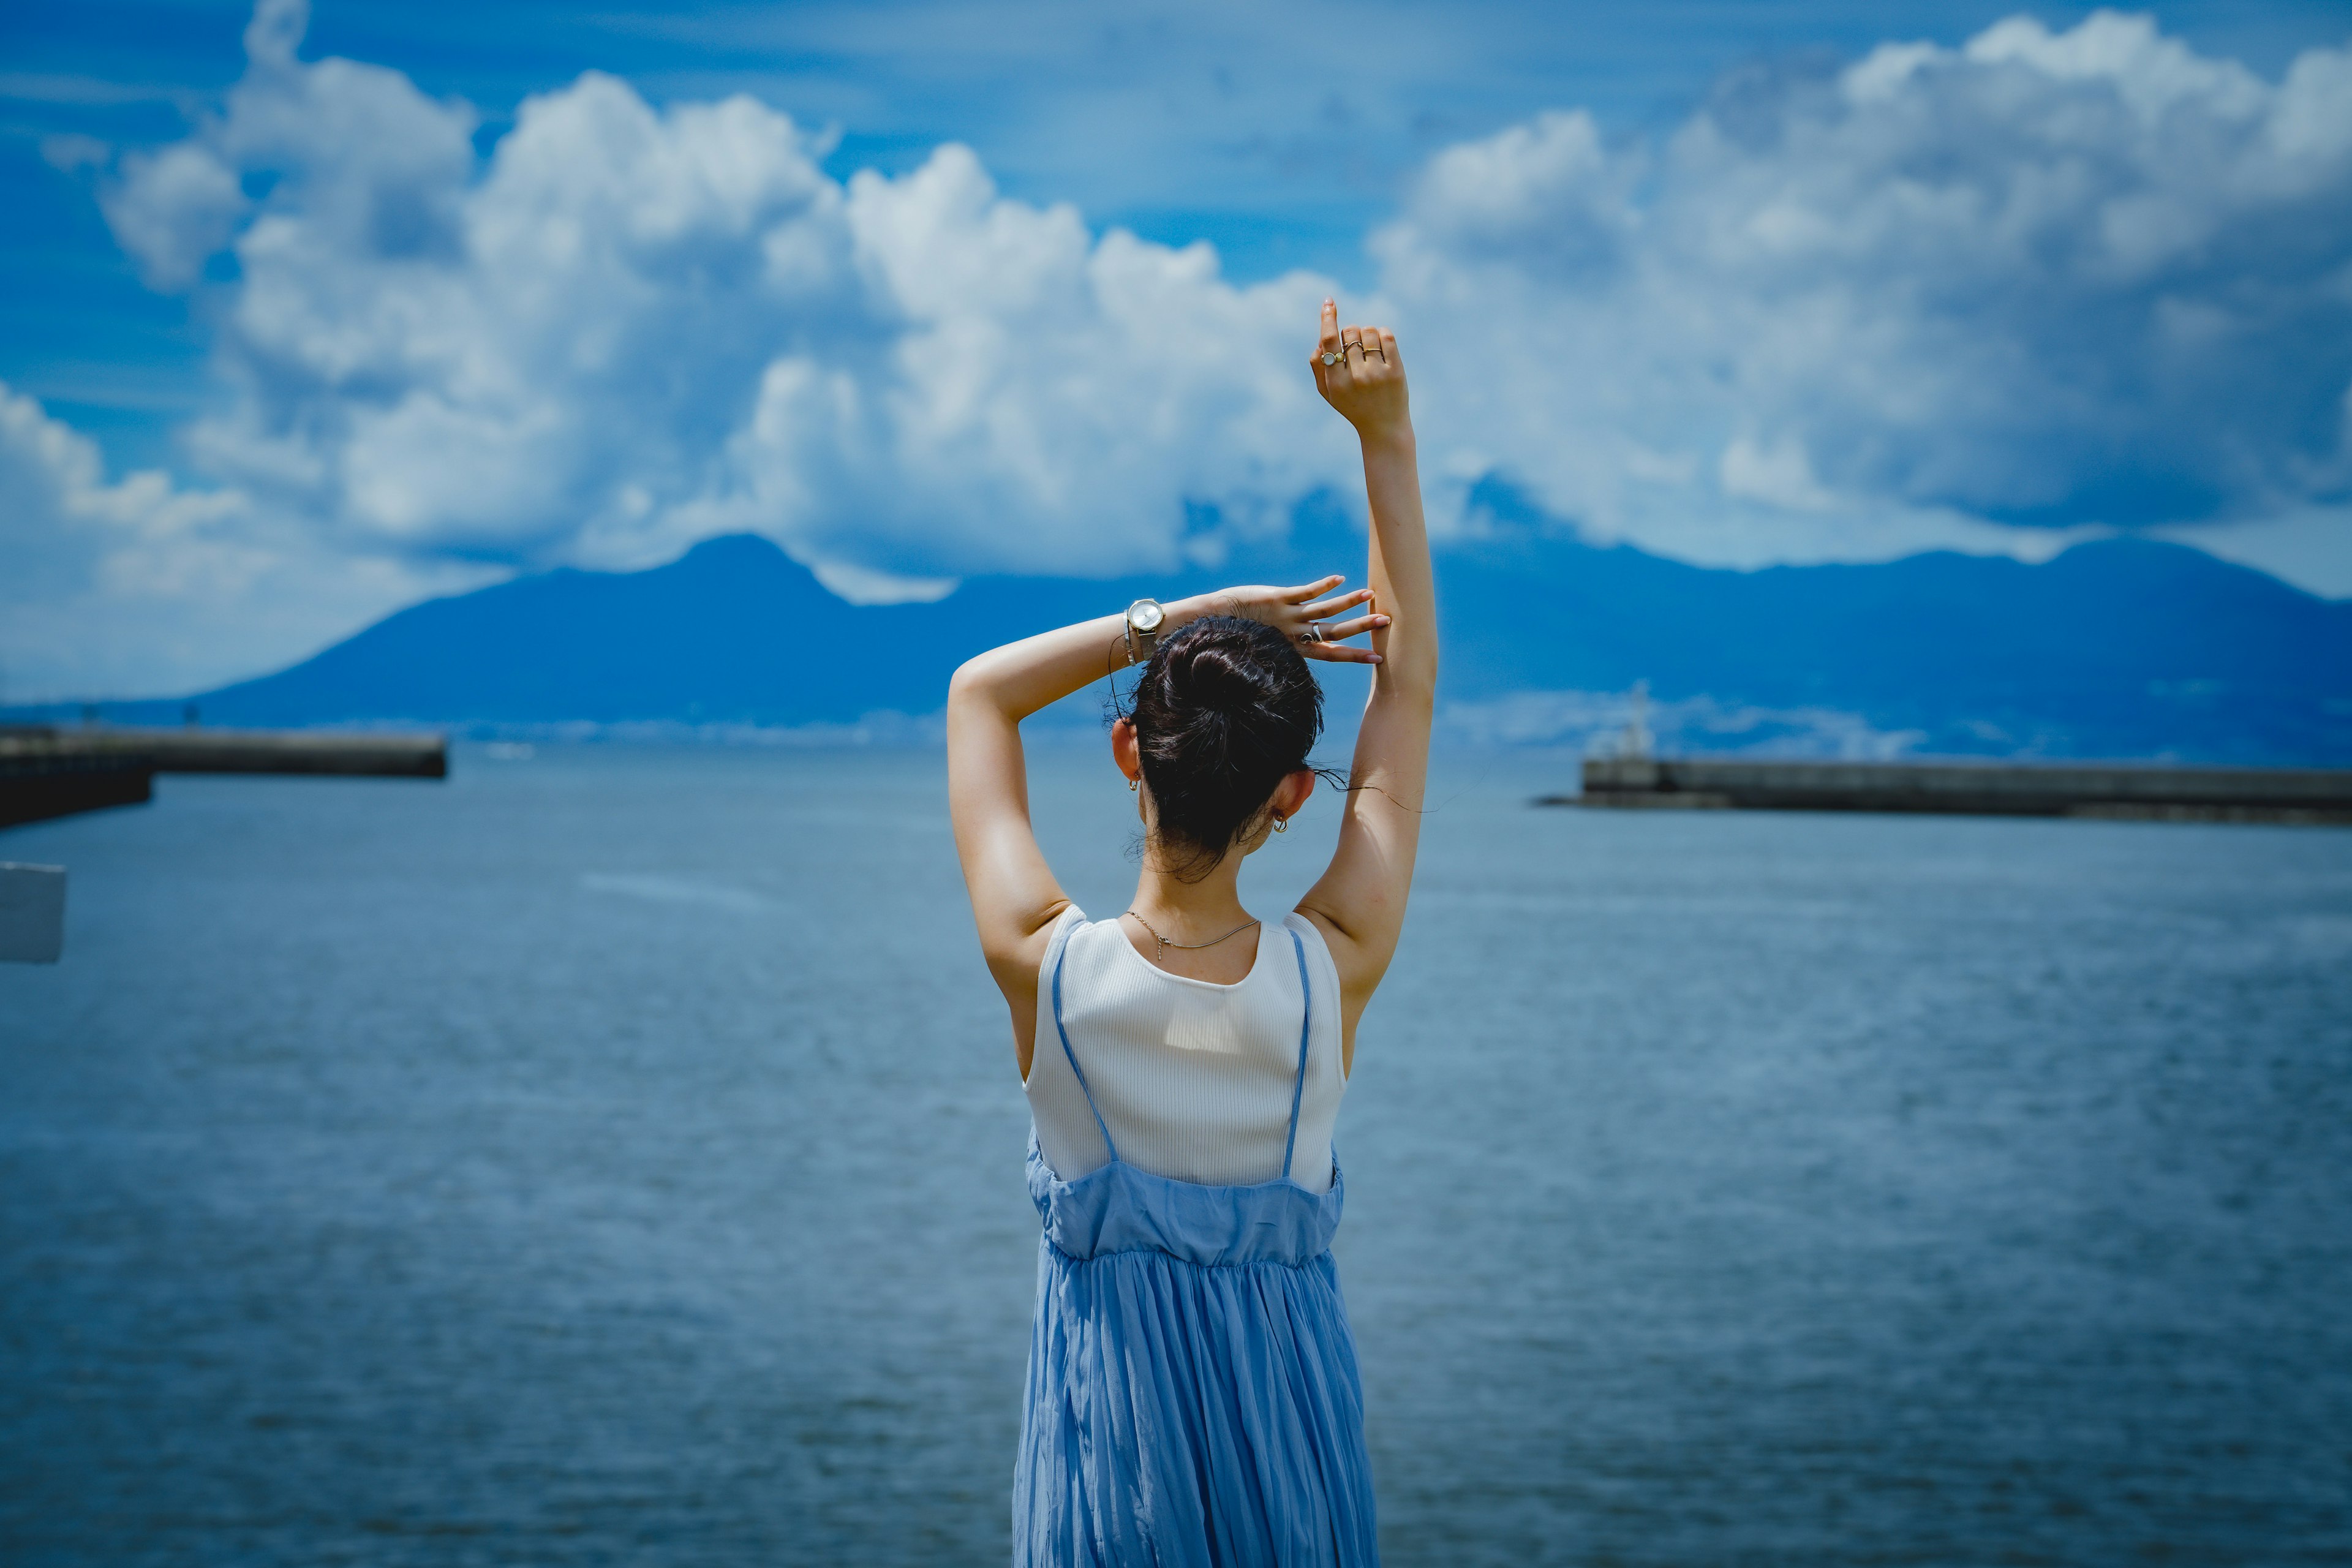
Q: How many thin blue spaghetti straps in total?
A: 2